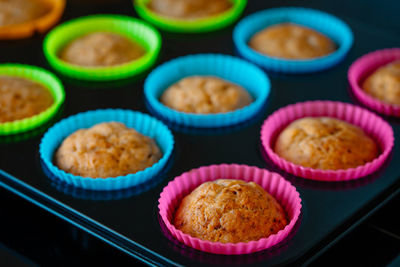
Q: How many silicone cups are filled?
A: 10